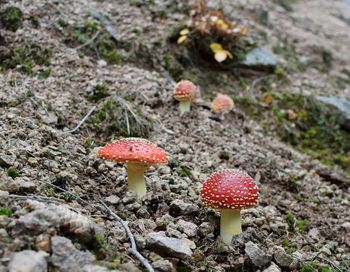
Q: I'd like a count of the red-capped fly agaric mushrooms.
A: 4